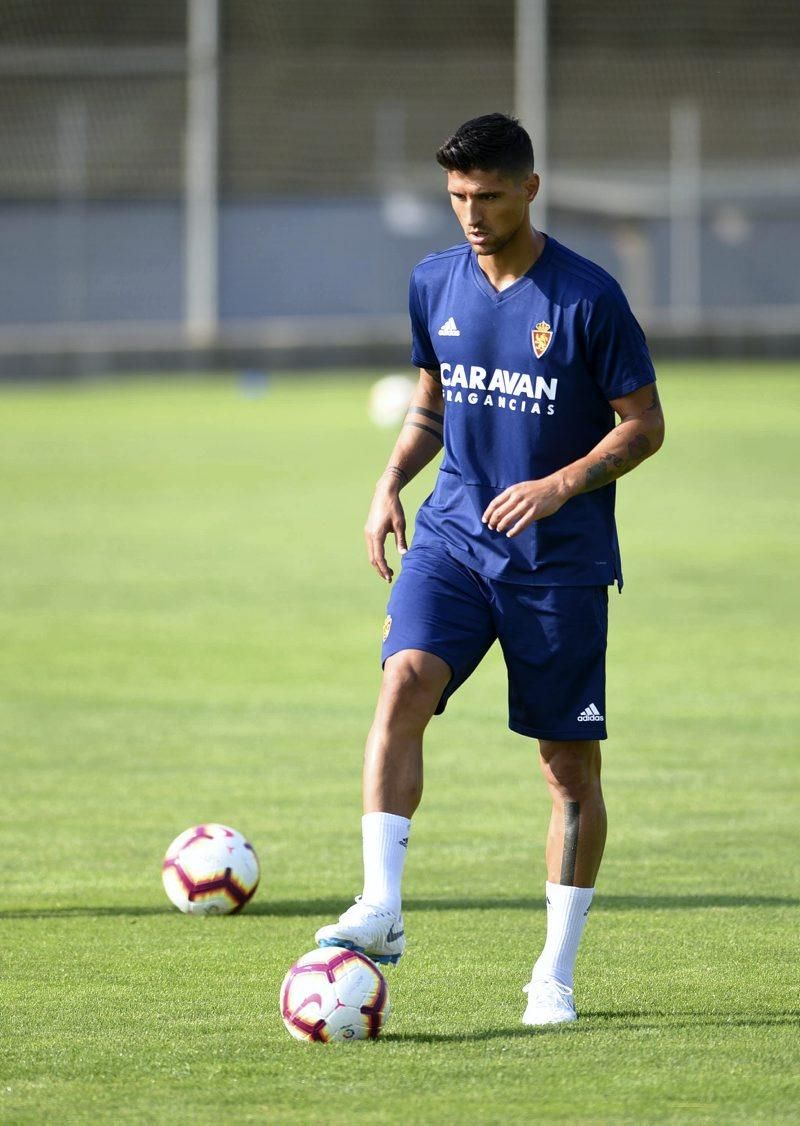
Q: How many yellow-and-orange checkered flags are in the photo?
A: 0